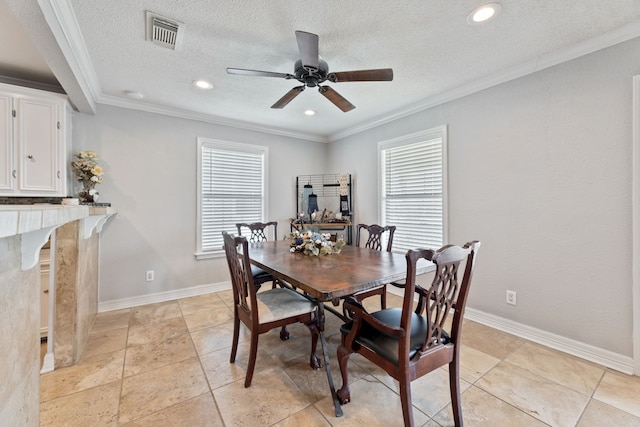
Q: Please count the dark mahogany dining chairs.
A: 4